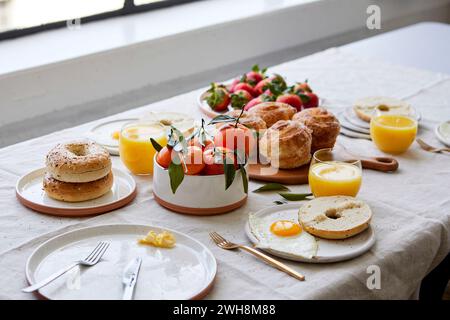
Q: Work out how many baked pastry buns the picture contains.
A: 4